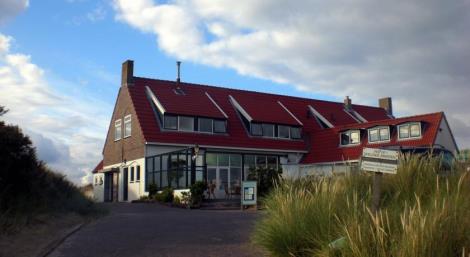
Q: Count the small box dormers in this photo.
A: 3